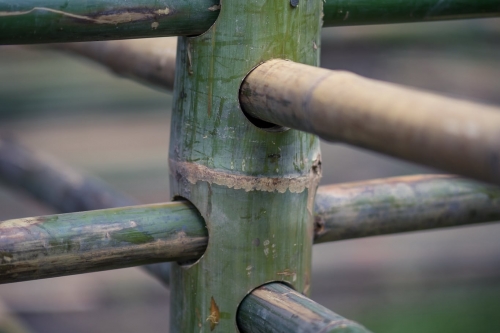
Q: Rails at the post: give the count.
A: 4